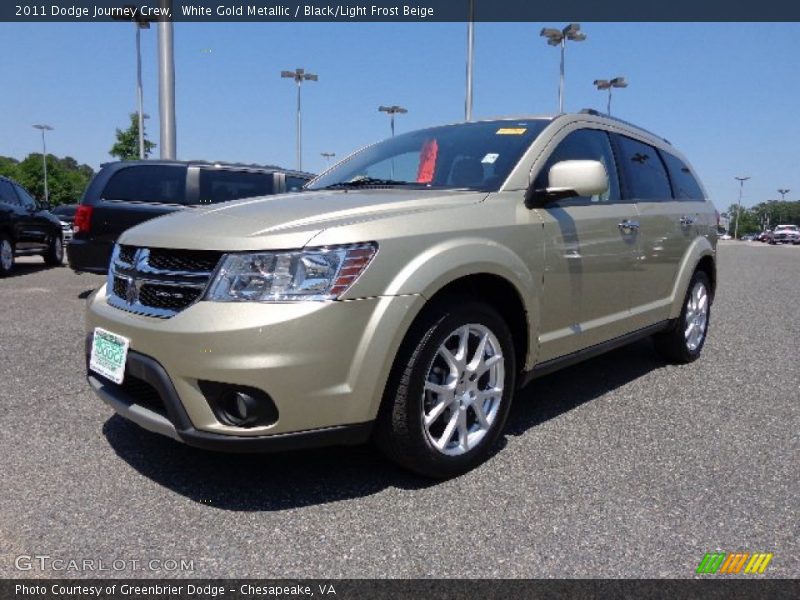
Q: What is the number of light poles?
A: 11